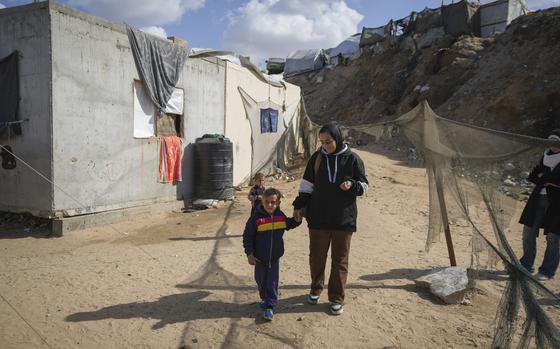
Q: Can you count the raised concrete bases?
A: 1